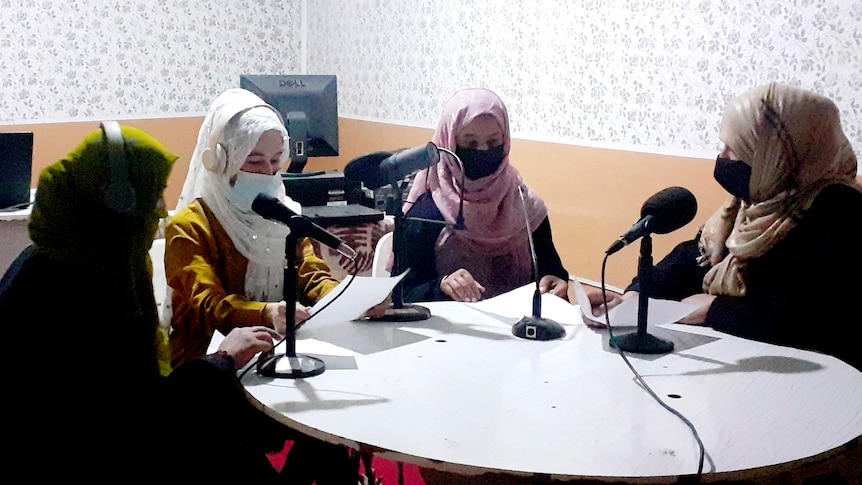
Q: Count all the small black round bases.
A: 4